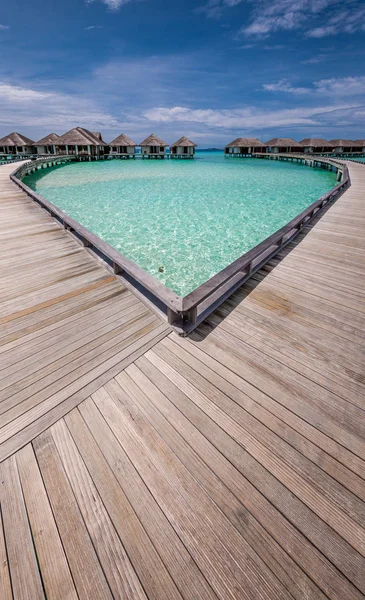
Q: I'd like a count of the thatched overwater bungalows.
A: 11